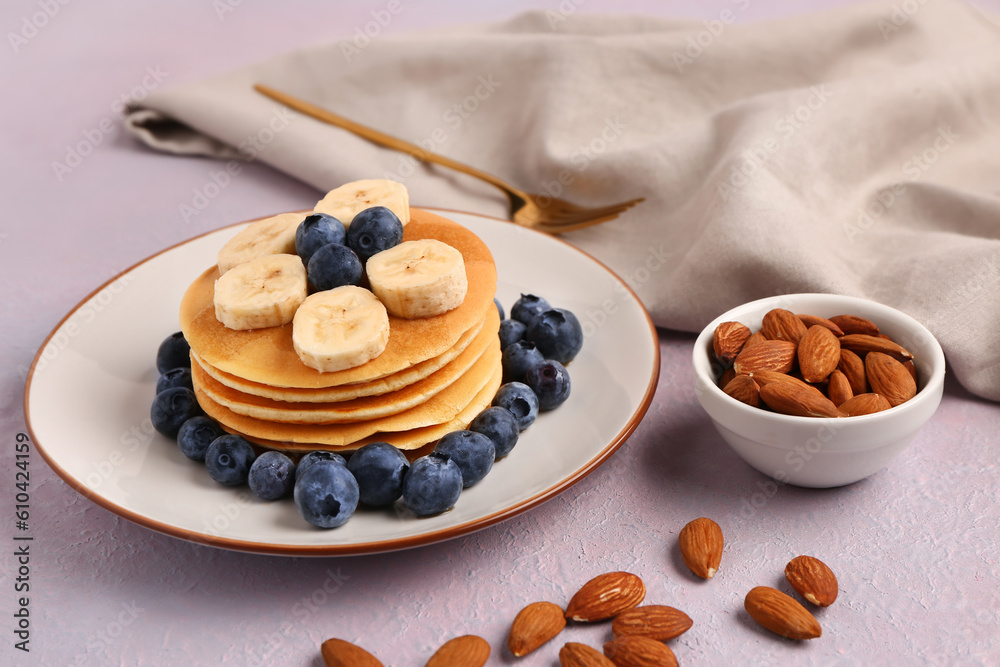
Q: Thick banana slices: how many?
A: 5